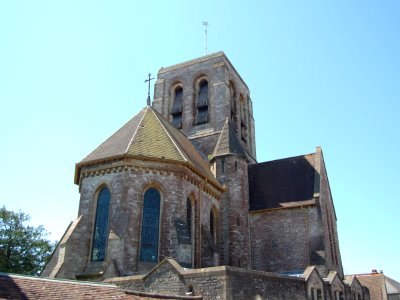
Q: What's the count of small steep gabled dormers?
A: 3